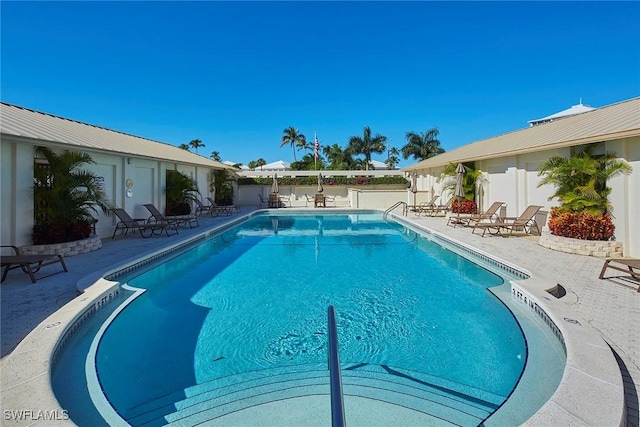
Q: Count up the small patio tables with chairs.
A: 2